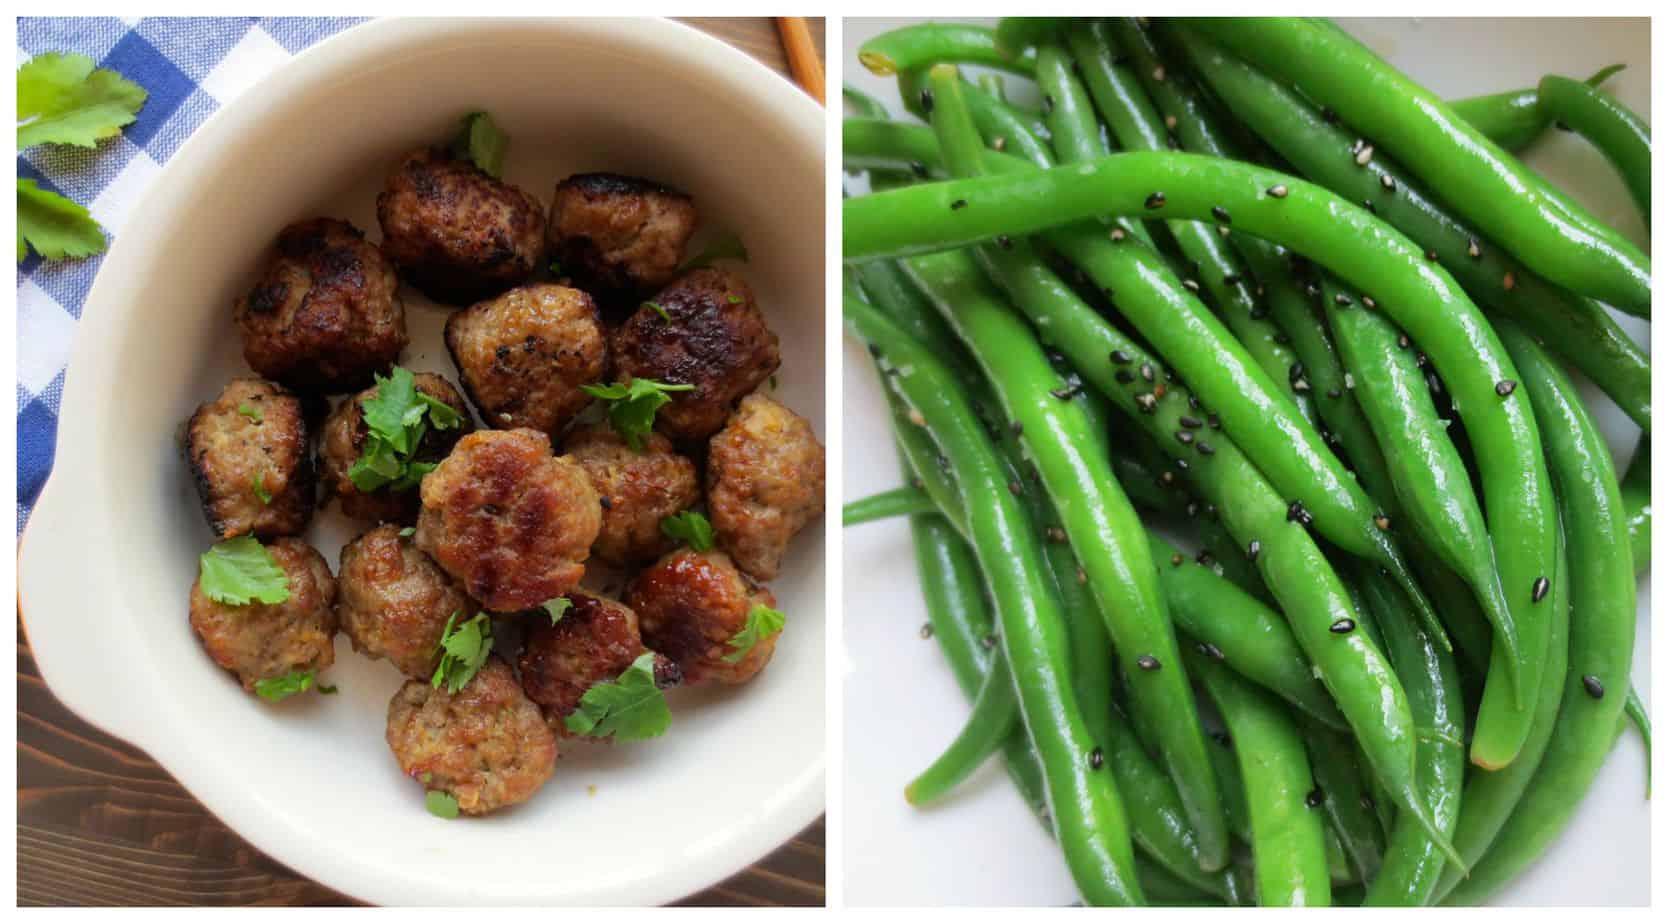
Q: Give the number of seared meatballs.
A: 15